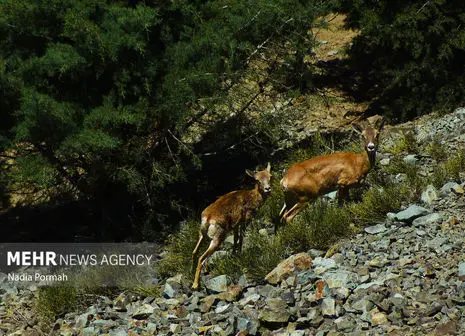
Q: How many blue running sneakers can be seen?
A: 0